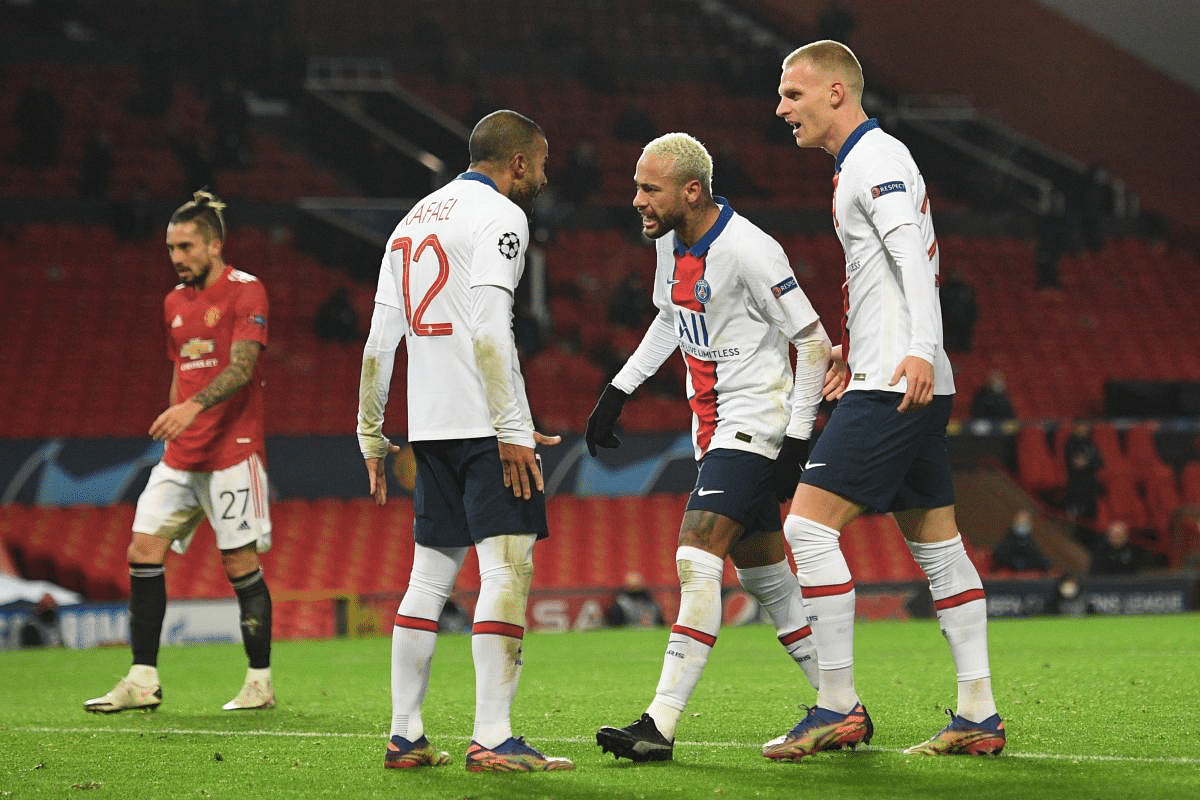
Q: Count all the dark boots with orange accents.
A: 4